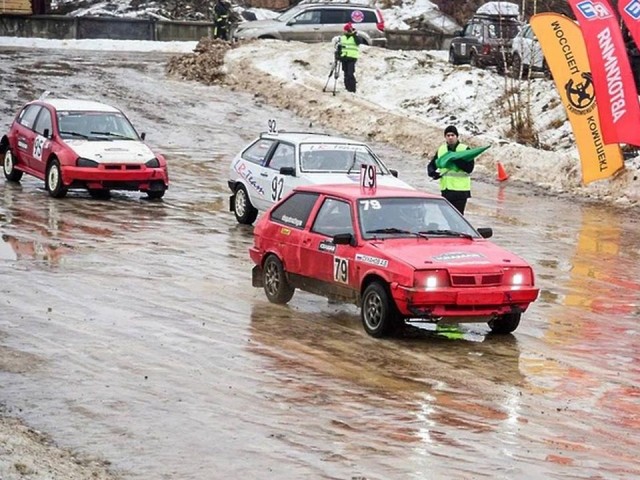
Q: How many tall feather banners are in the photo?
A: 3